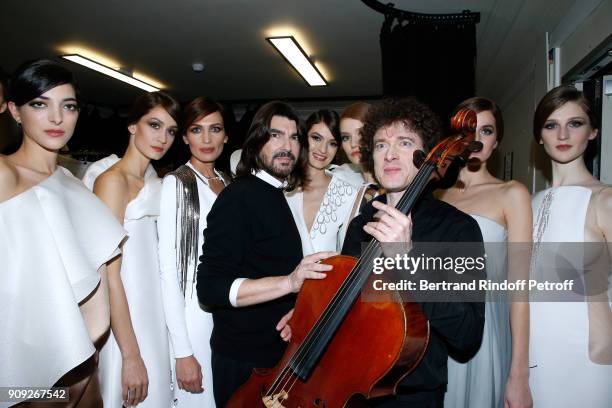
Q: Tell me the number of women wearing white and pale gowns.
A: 7